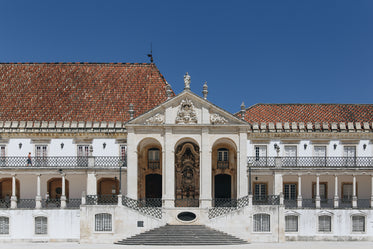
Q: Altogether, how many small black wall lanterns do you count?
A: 7